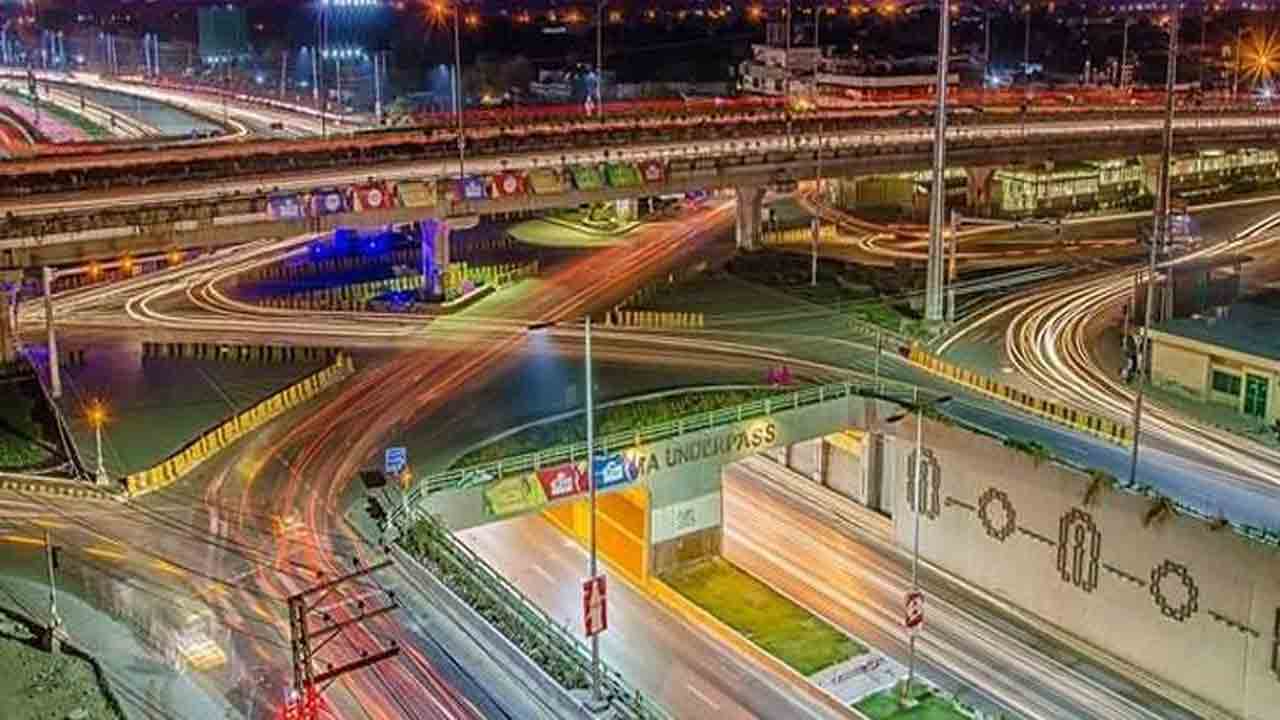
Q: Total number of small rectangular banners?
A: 13